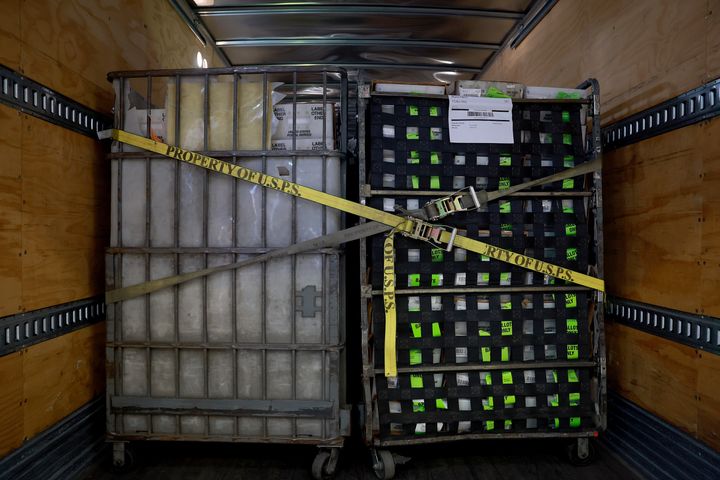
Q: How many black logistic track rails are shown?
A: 4